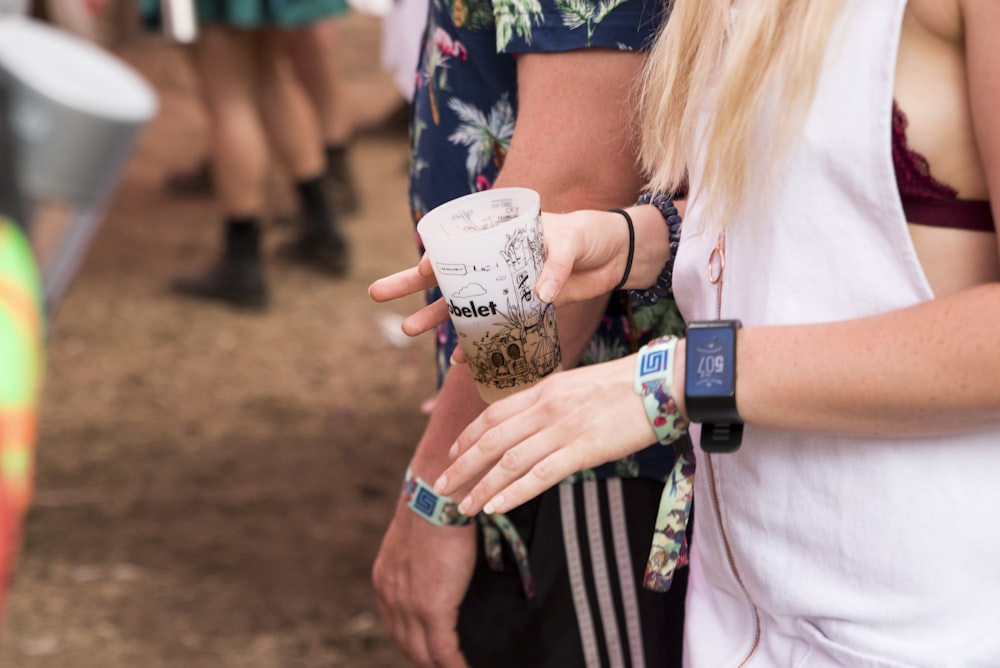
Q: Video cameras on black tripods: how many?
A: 0